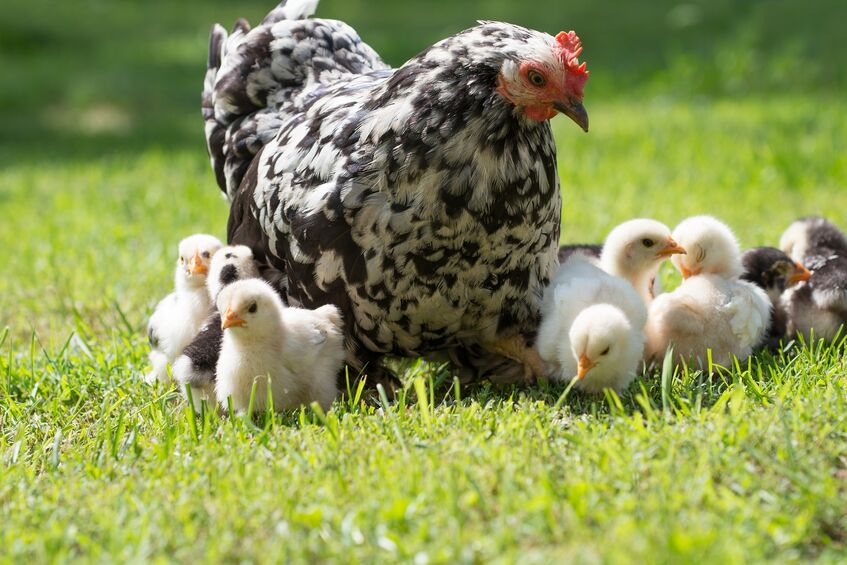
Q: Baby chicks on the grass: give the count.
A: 8